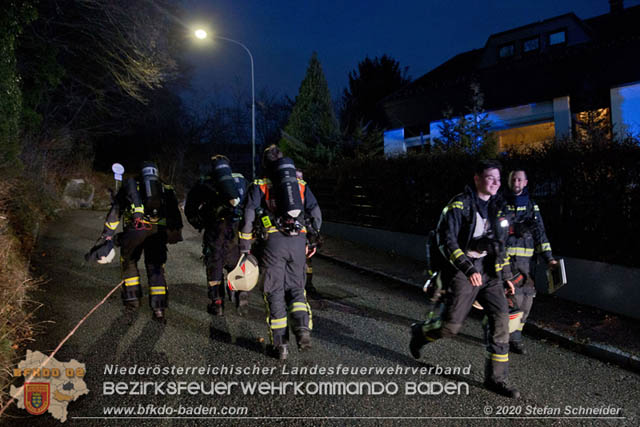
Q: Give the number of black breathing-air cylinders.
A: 3